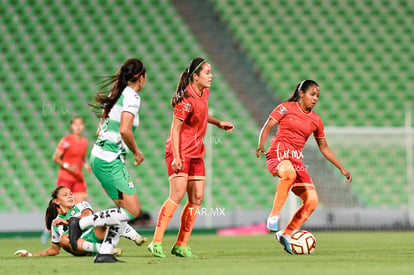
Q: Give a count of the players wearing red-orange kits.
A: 3